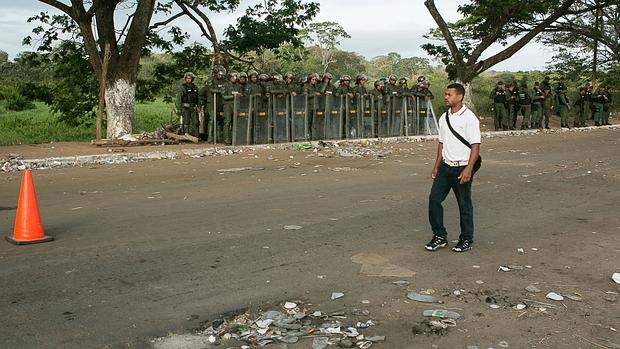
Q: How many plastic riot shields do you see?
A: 14